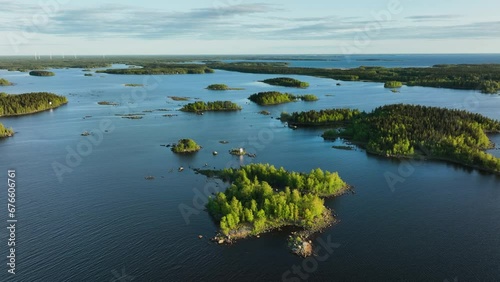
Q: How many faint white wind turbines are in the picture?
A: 6